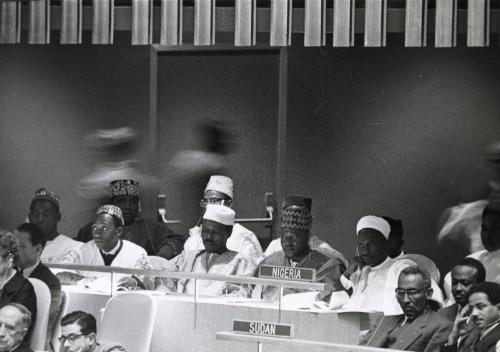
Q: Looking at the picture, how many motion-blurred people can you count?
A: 3